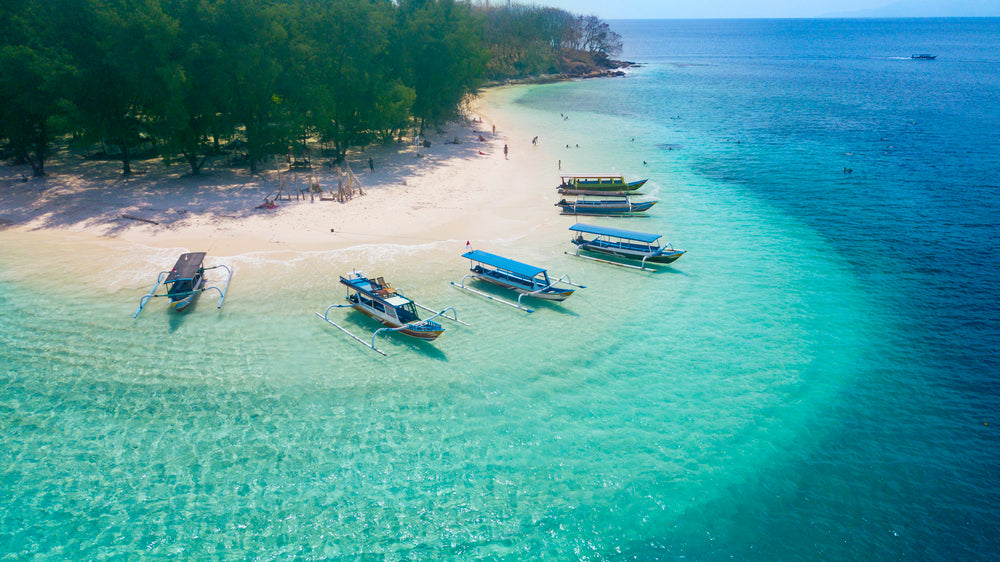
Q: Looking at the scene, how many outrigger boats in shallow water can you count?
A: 6